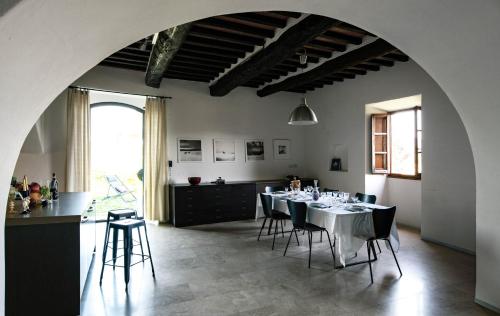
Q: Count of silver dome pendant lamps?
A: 1